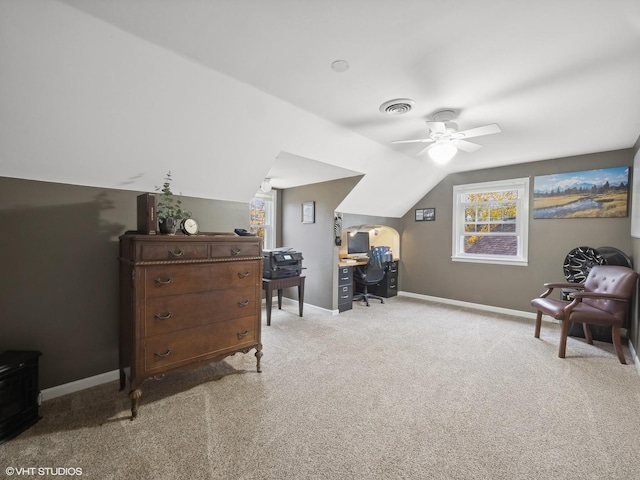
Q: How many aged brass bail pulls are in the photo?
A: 8